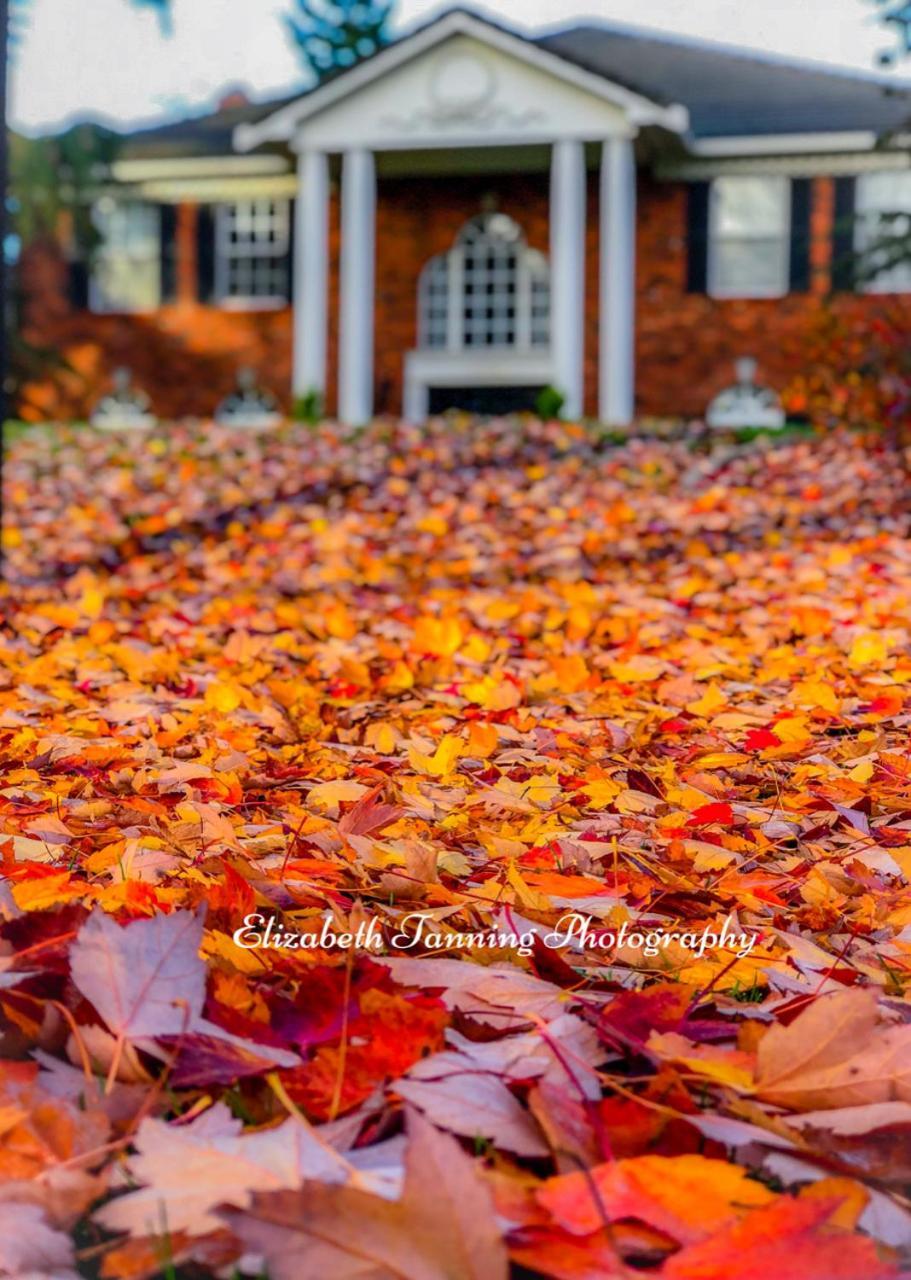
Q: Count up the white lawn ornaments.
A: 3